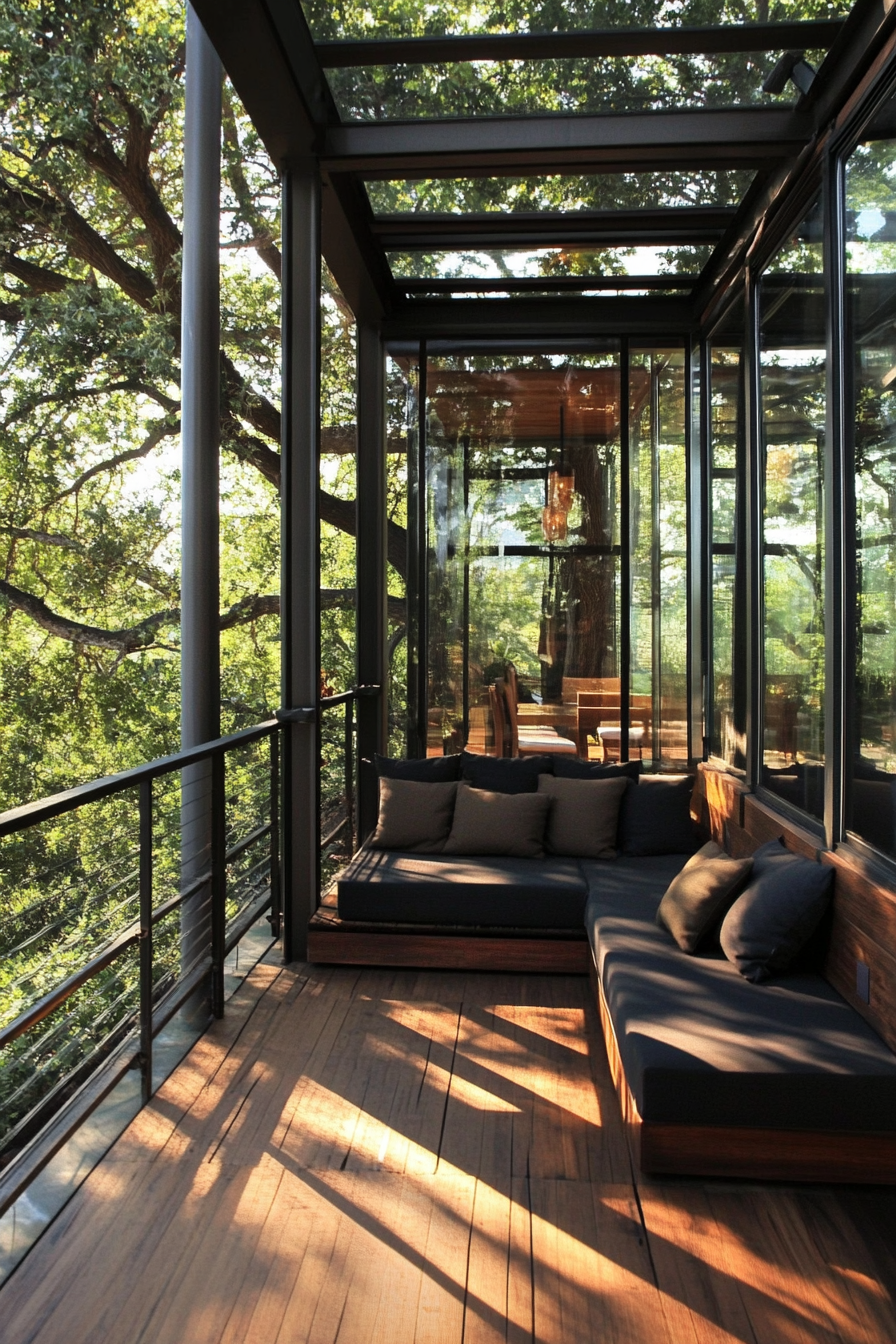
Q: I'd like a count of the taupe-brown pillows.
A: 4